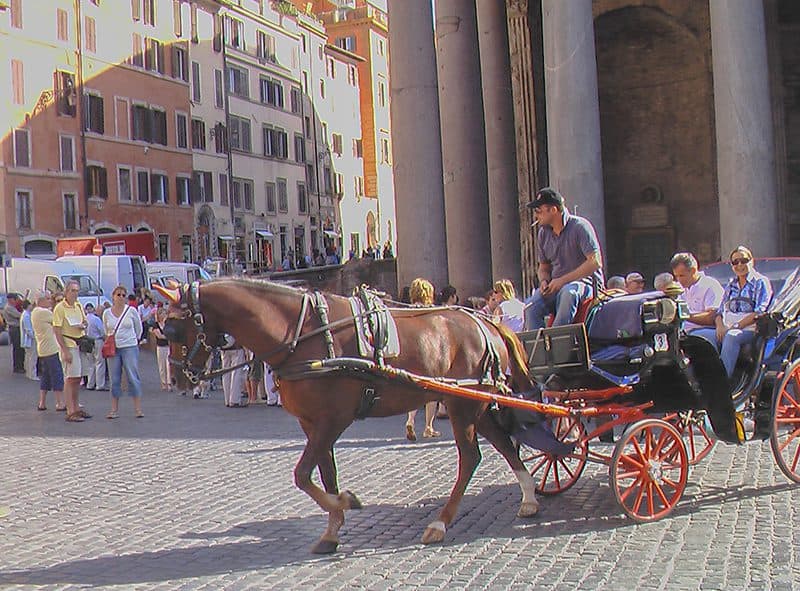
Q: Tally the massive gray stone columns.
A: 5